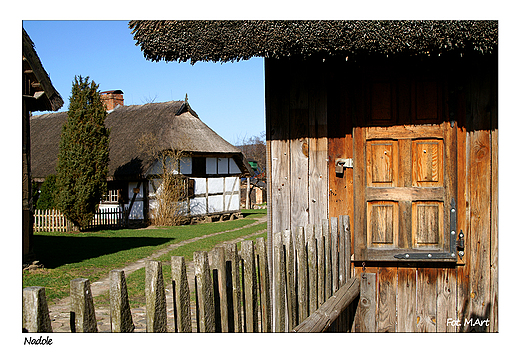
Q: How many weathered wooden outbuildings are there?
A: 1